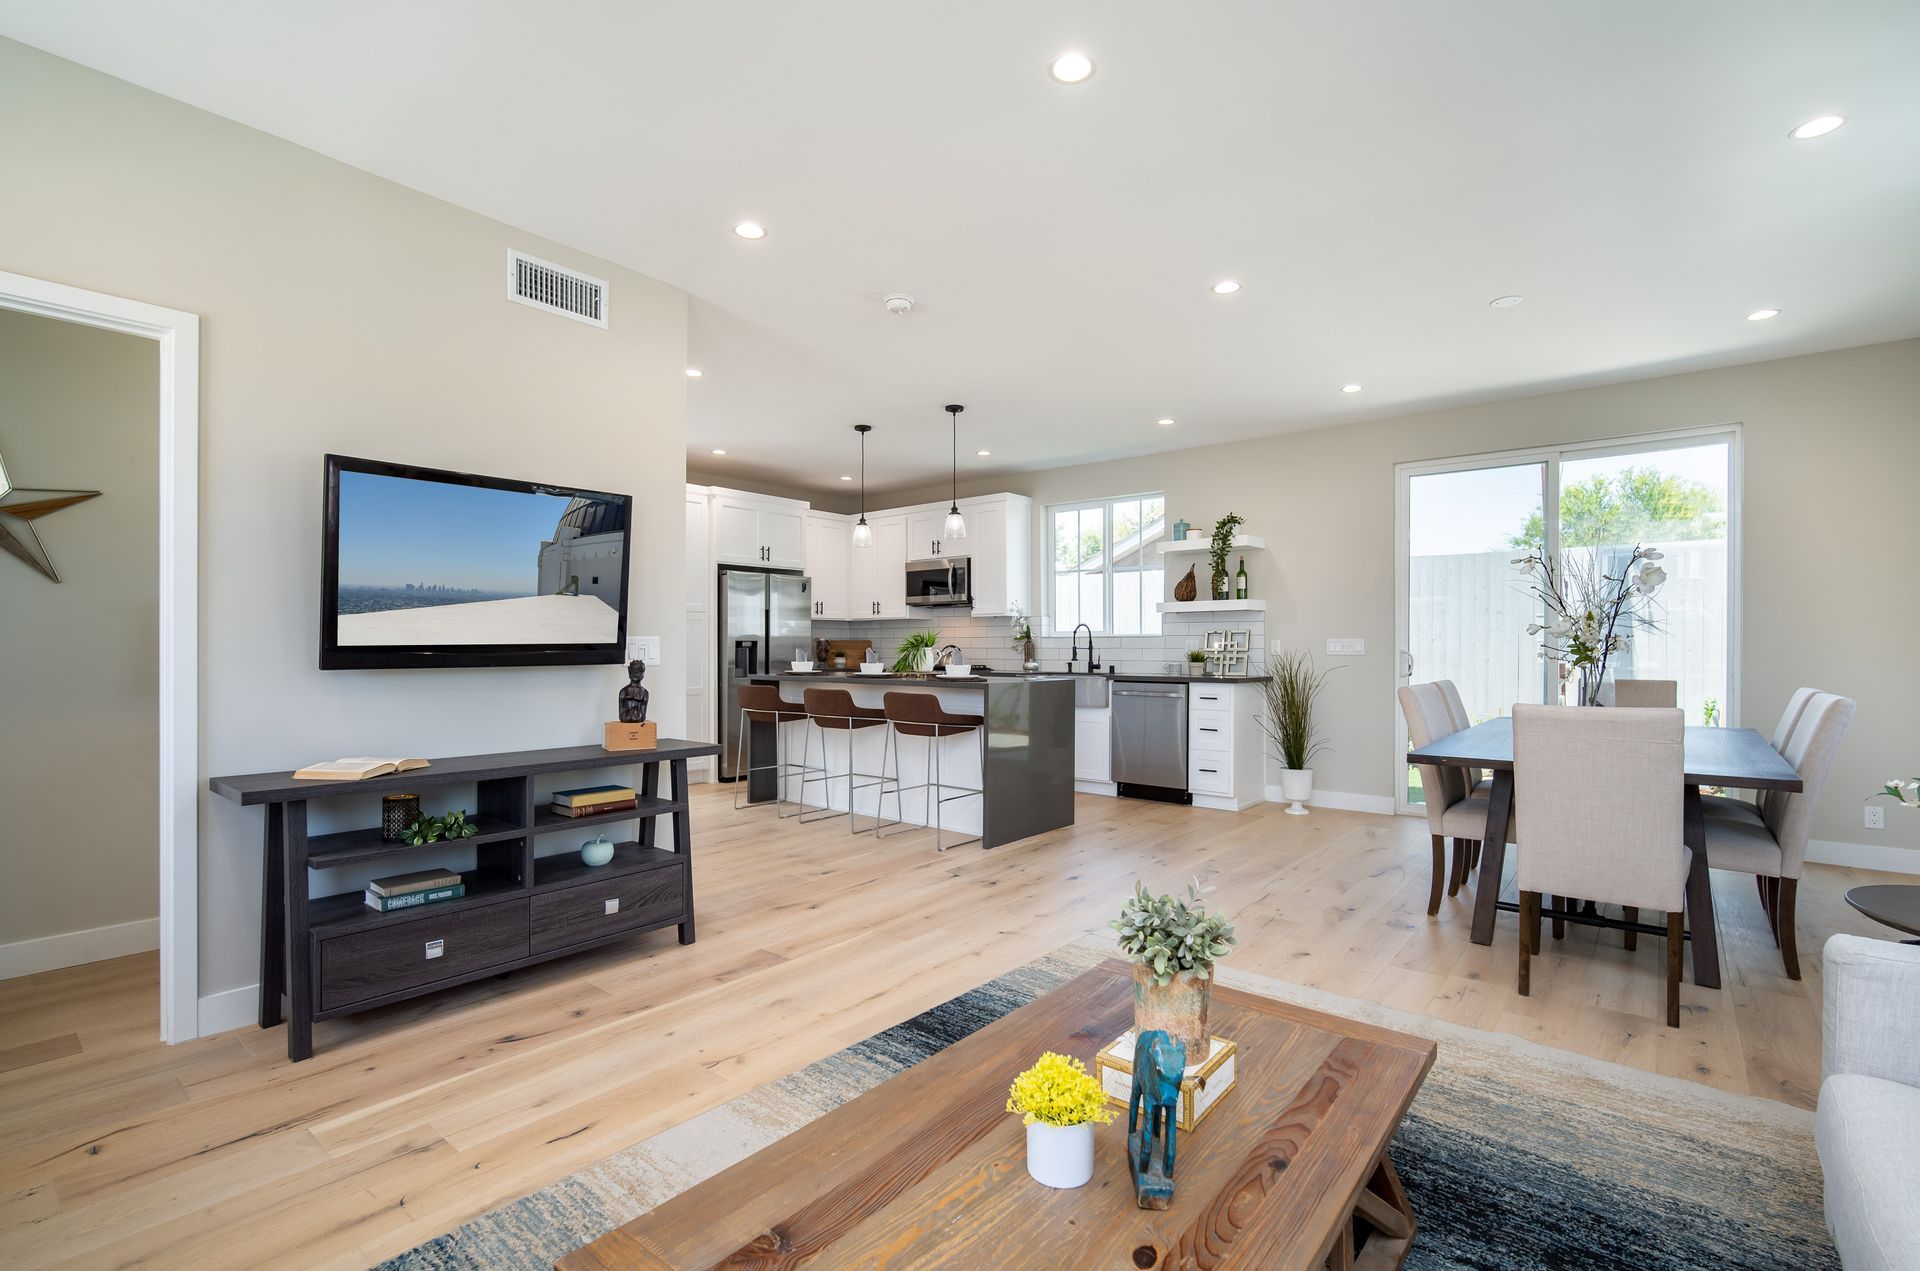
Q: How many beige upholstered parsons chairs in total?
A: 6